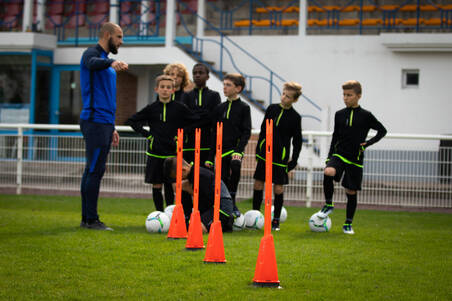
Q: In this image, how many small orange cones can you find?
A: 4